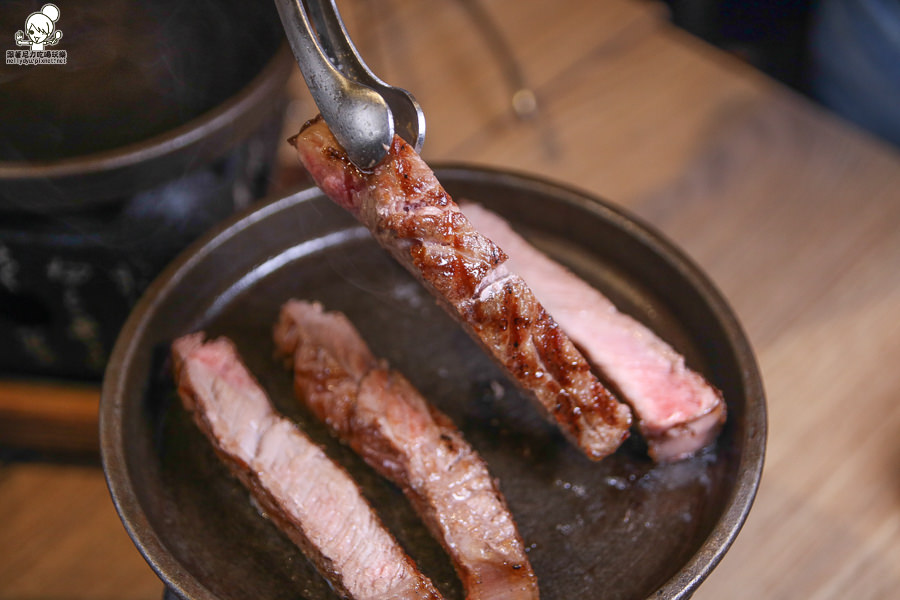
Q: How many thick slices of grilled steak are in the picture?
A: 4